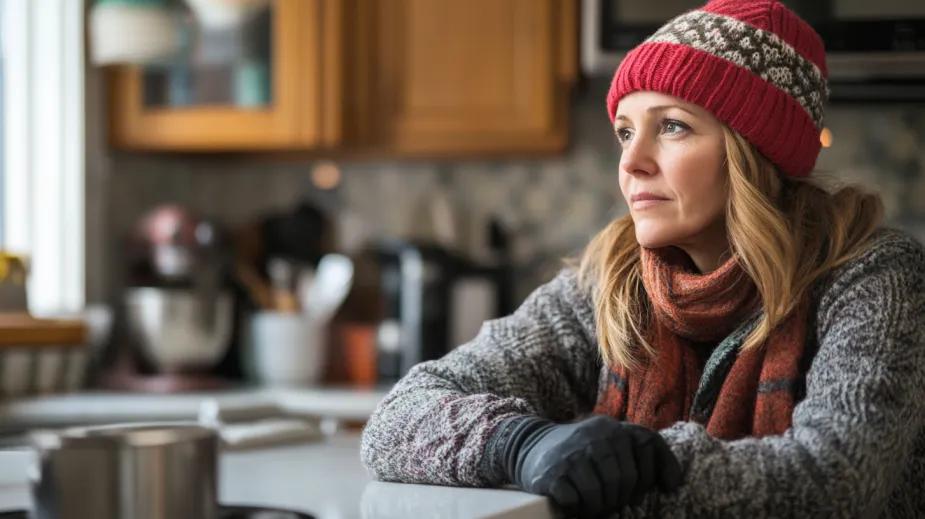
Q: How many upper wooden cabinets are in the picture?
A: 2